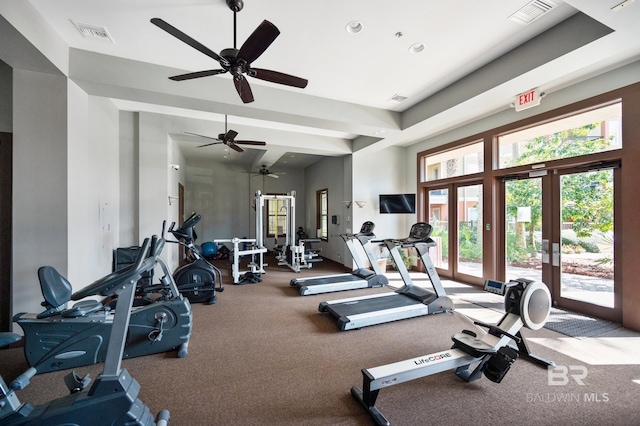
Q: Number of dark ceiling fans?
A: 3